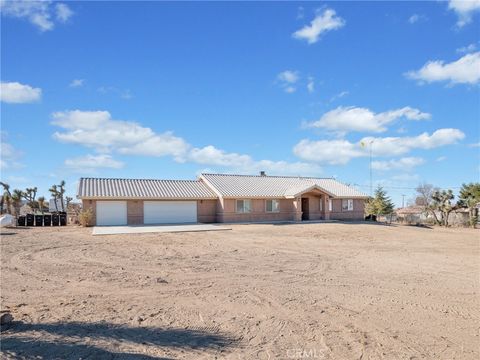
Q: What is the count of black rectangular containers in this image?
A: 6